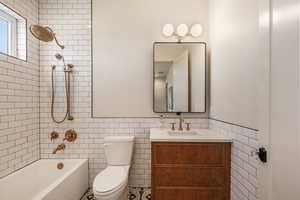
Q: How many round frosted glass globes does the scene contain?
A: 3